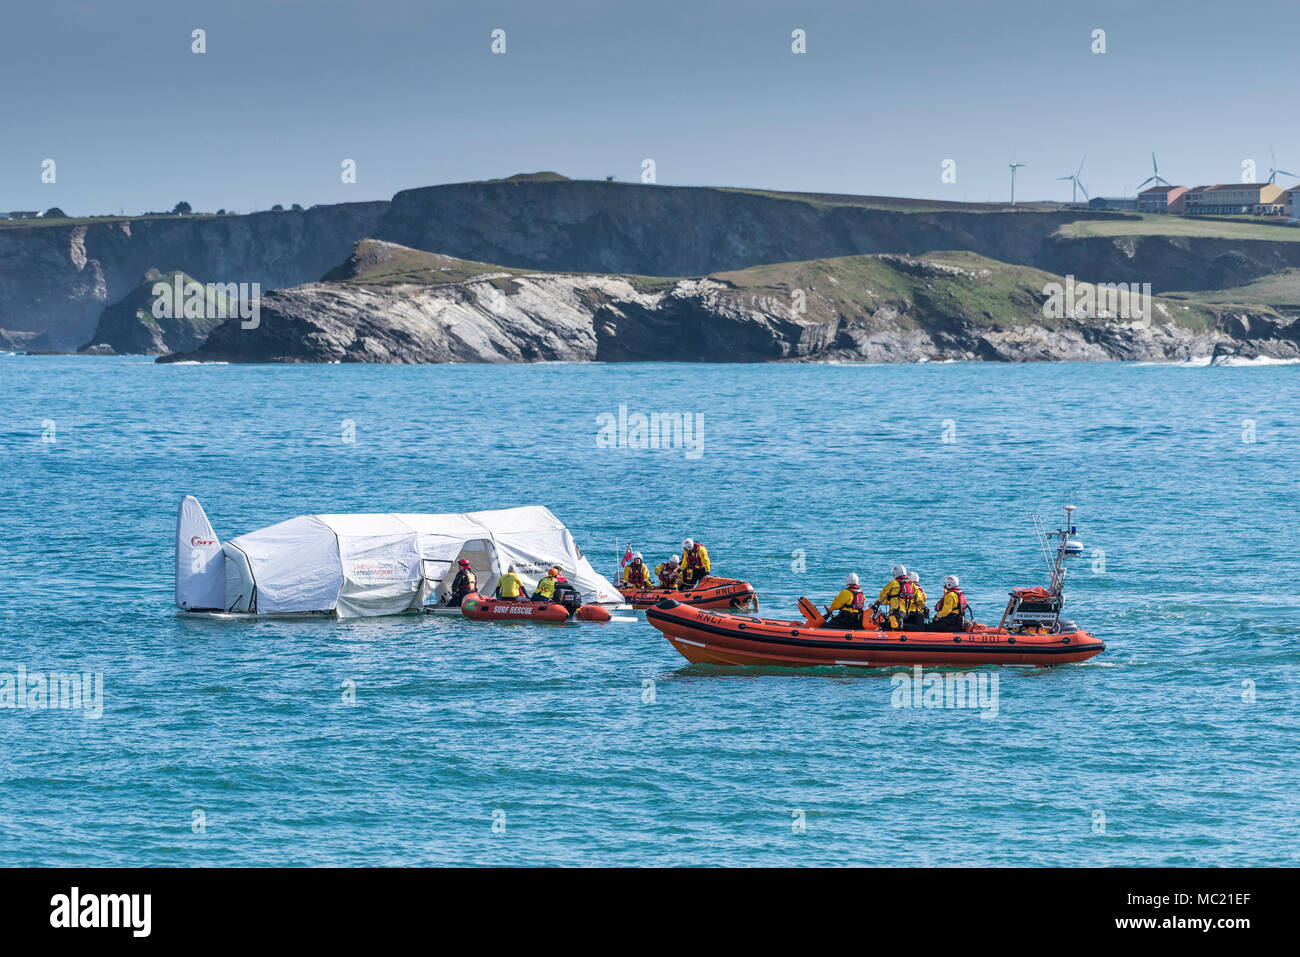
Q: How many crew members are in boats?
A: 11